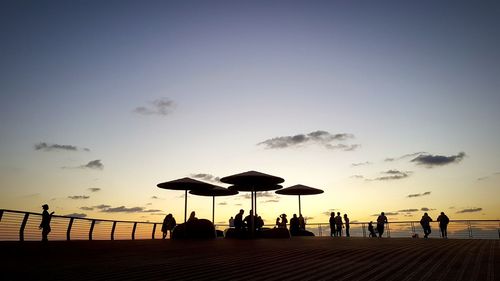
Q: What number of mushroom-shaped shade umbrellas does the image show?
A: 5